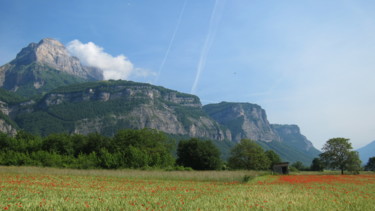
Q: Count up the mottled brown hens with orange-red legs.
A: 0